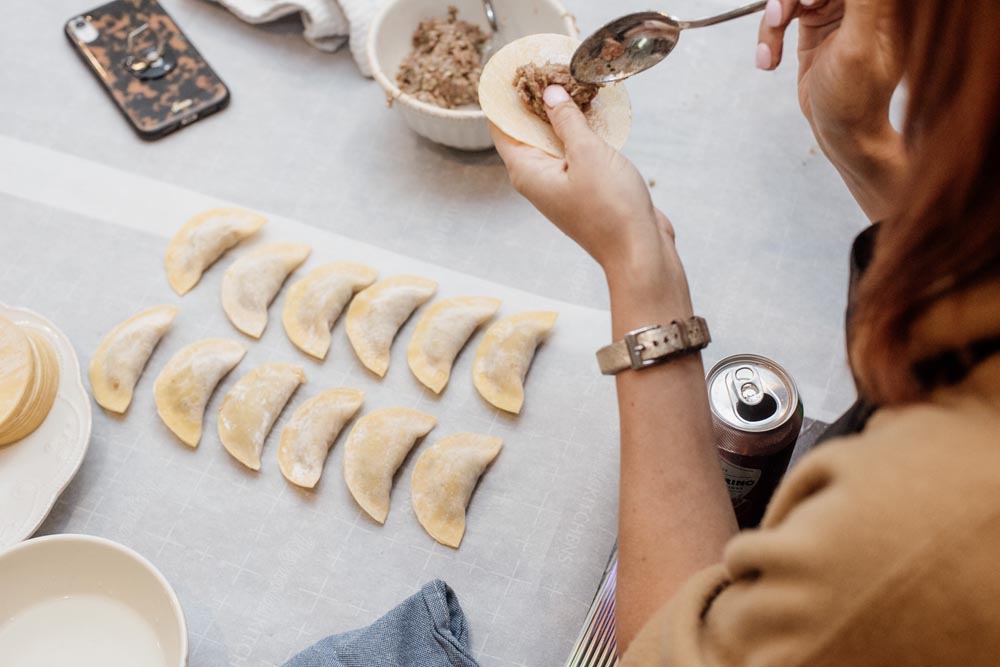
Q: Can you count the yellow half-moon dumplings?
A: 12